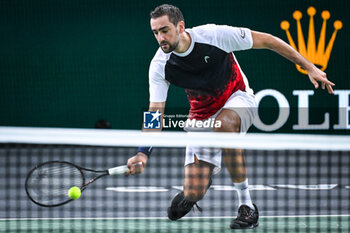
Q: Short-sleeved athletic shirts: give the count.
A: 1